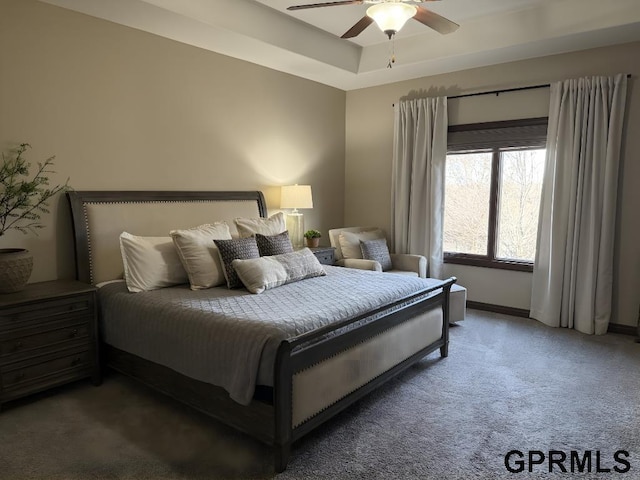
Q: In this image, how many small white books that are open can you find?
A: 0